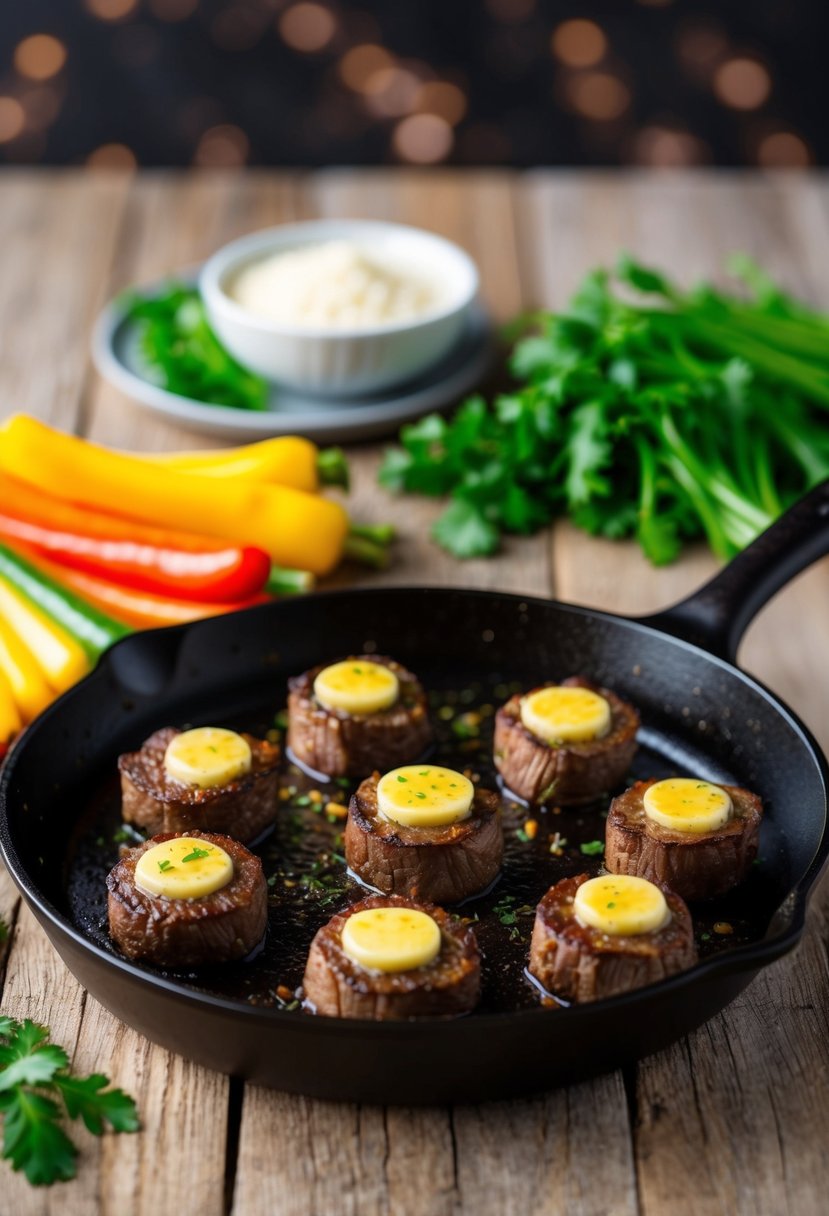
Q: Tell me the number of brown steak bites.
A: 8